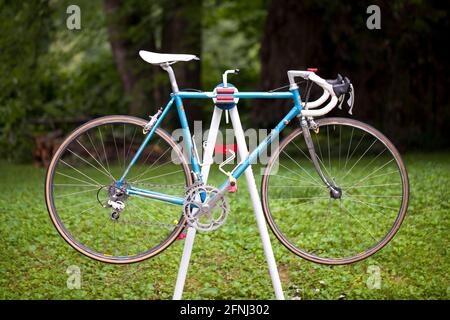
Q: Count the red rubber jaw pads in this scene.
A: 2